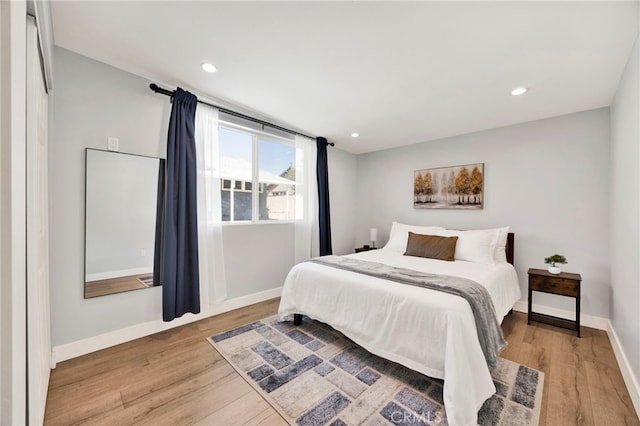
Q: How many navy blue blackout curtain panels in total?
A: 2